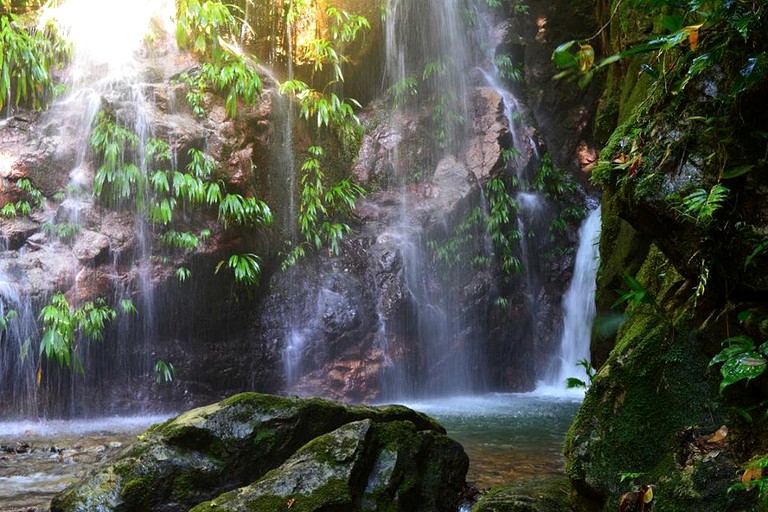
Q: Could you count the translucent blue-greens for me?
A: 1